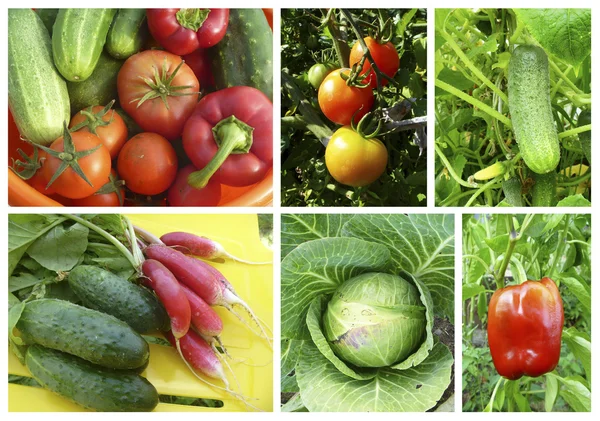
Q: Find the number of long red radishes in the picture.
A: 6